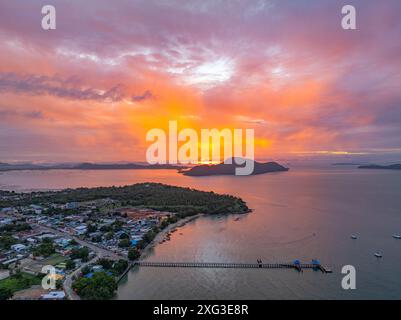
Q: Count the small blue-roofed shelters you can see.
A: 2